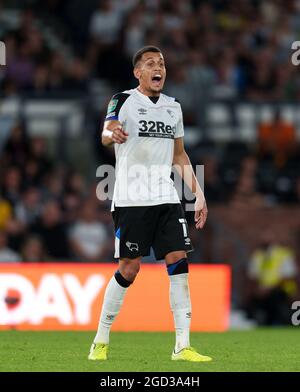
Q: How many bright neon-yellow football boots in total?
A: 2